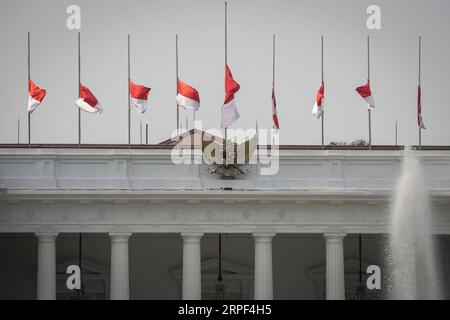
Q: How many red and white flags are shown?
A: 9